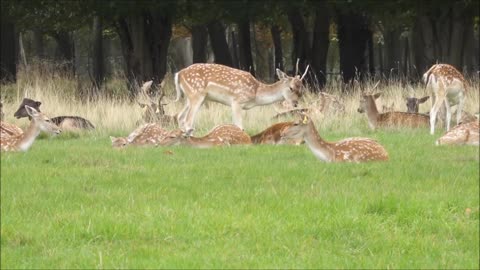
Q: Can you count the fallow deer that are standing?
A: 2